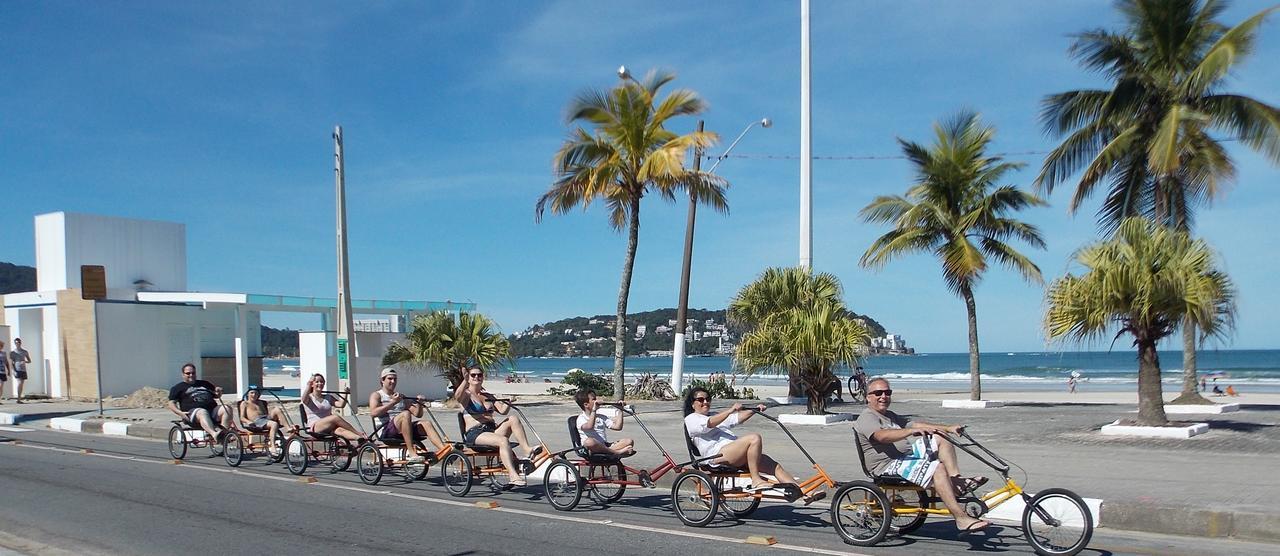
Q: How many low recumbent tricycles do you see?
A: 8